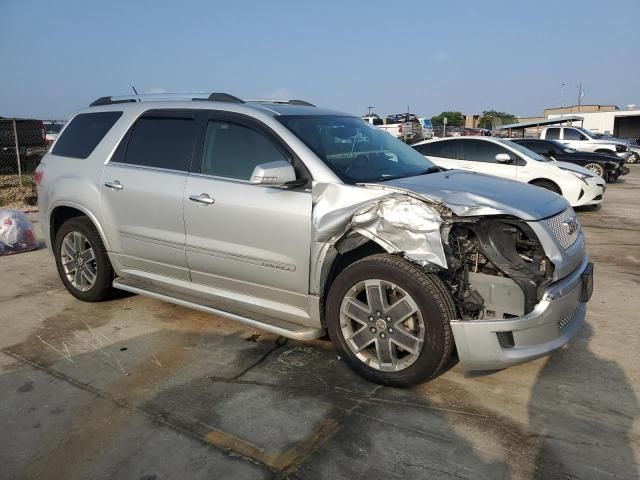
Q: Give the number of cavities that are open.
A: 1